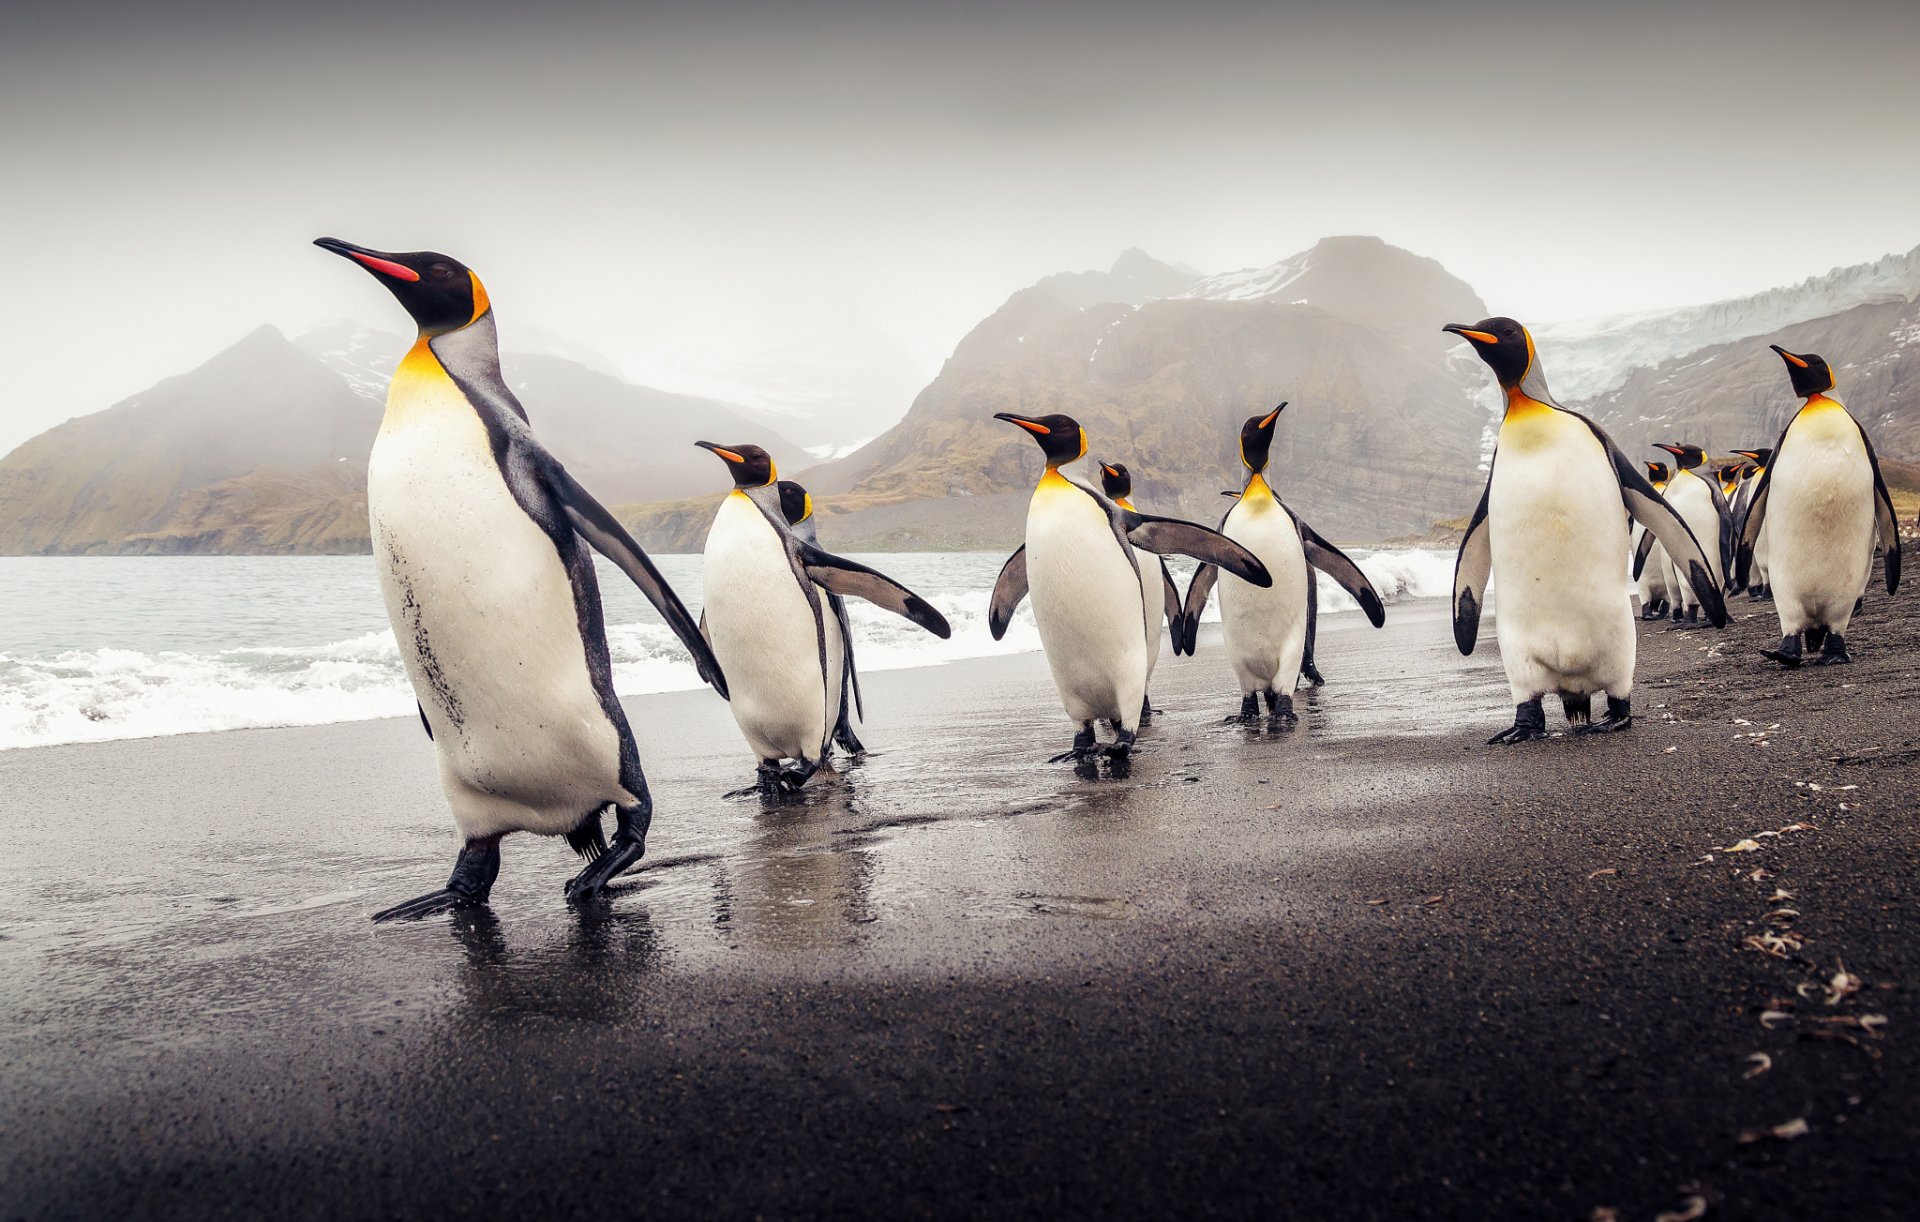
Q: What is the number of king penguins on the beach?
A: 14